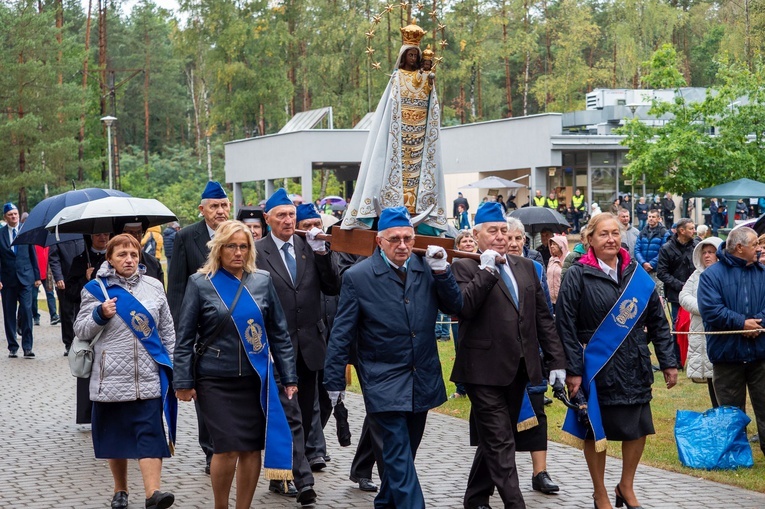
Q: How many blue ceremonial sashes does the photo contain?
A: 4